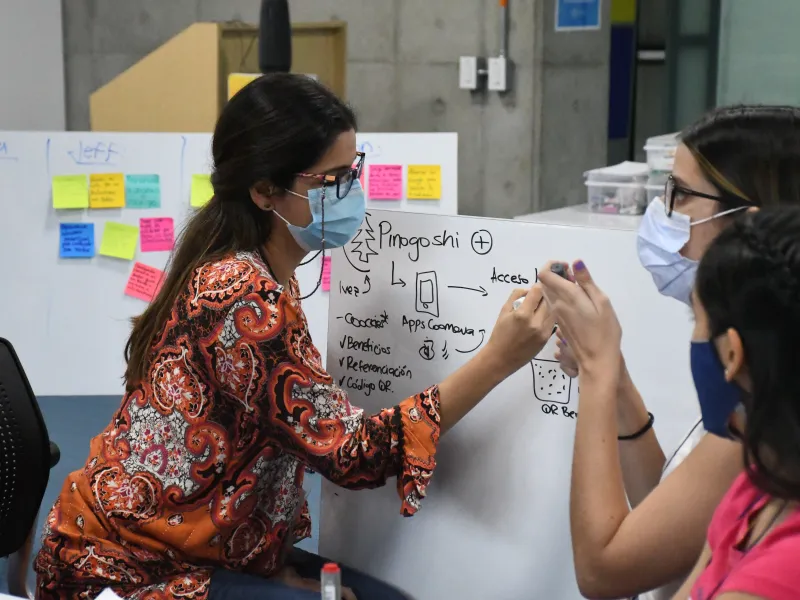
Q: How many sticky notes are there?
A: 12